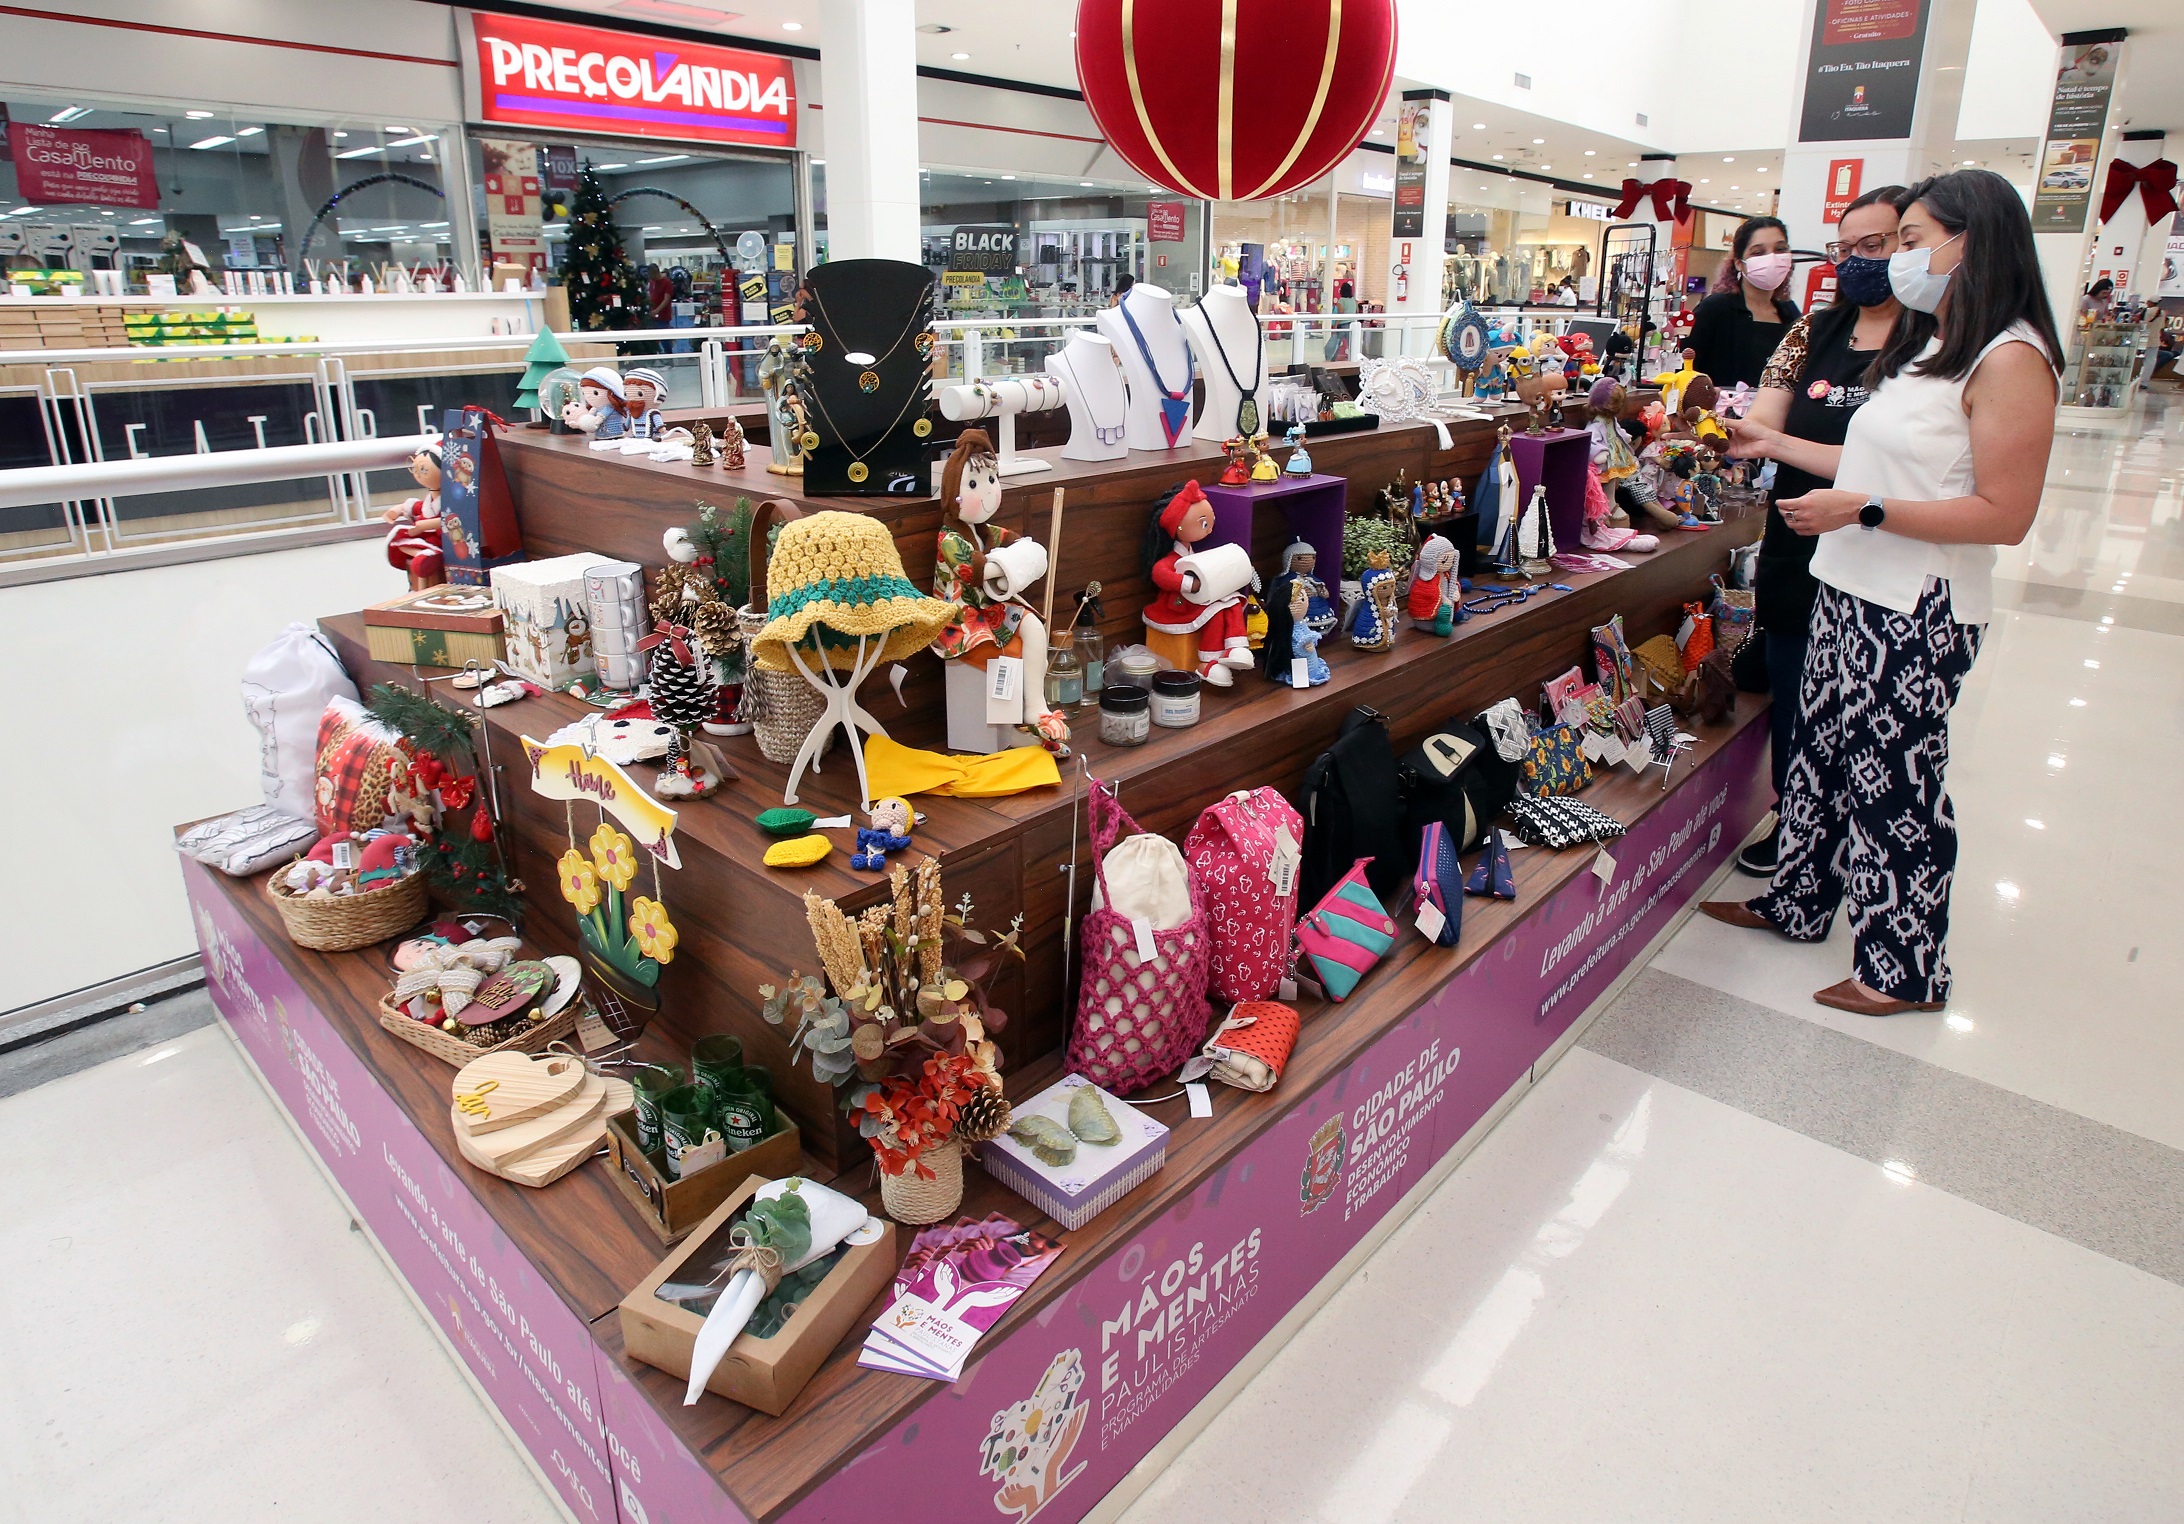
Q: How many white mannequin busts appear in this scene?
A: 3